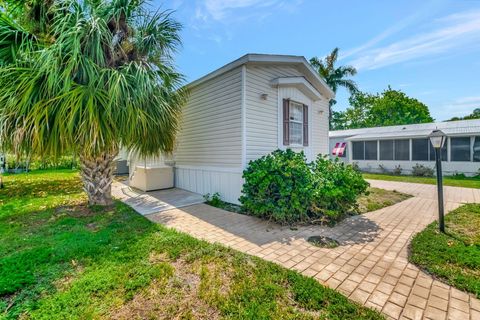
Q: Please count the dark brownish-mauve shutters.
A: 2